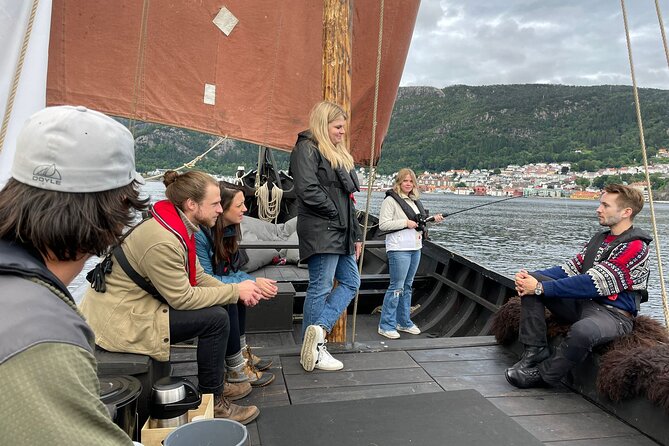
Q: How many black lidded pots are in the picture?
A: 1